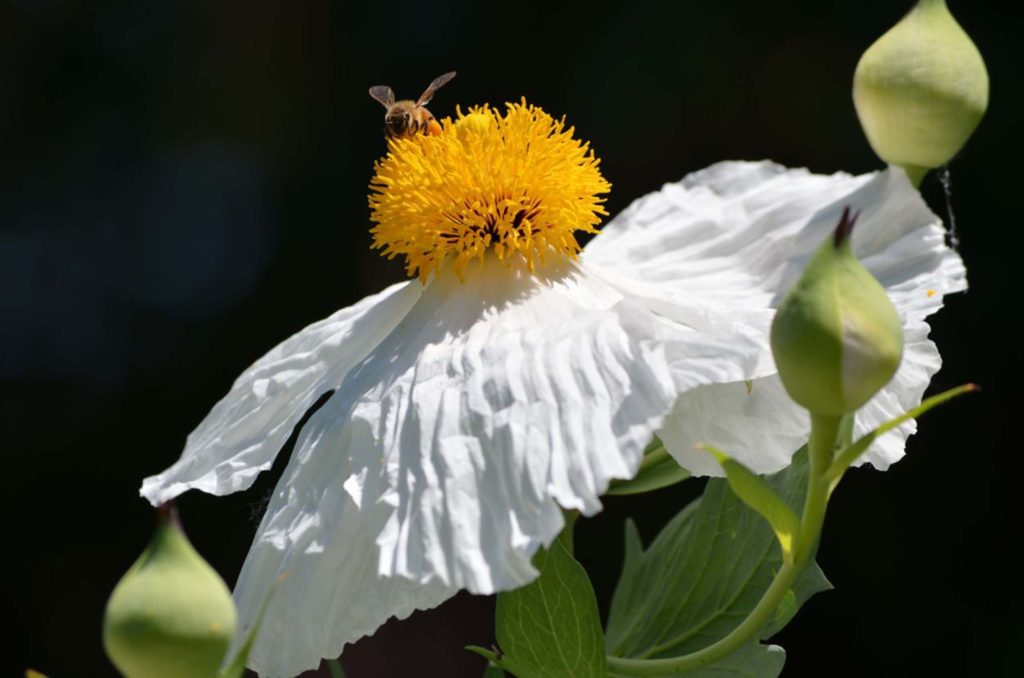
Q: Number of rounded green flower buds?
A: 3